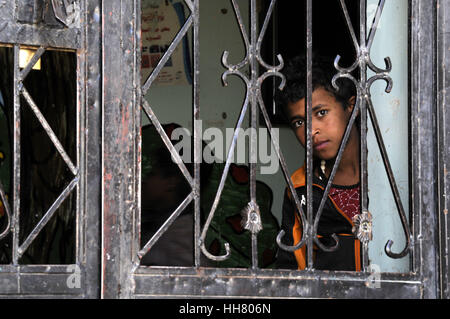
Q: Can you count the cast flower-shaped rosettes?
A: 2